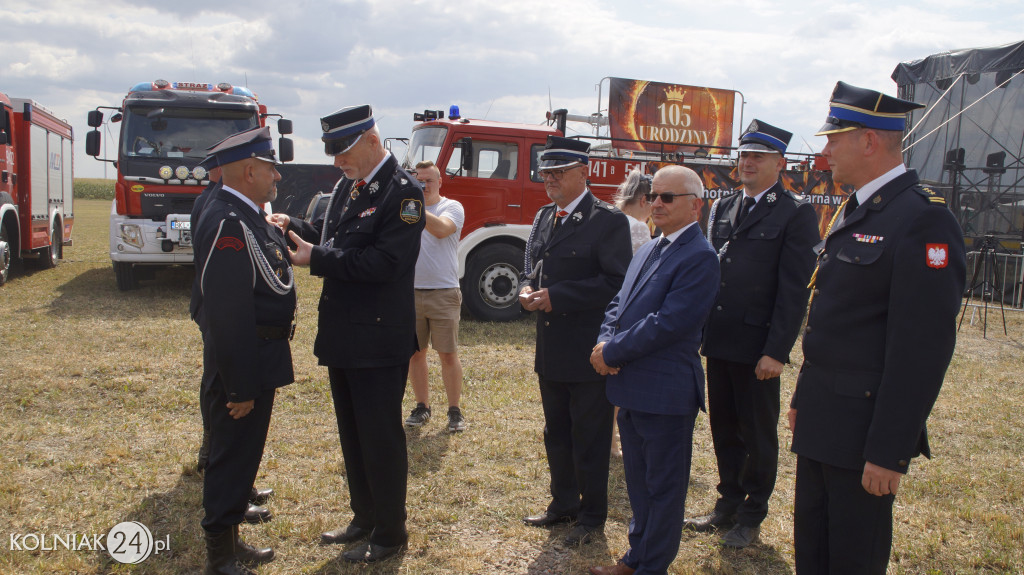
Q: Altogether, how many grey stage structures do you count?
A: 1